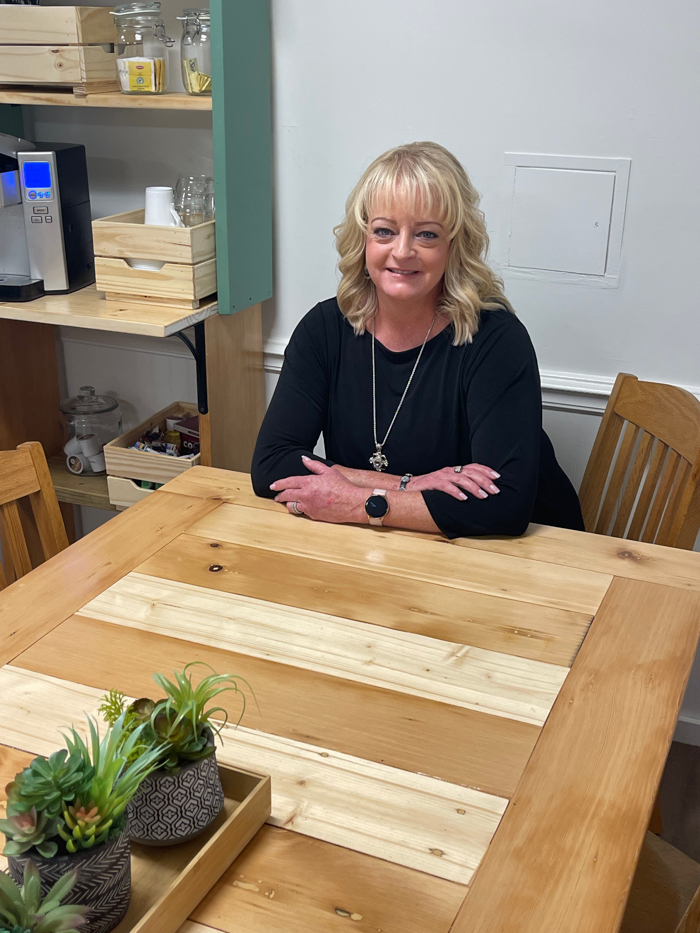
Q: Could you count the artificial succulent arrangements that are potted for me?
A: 3